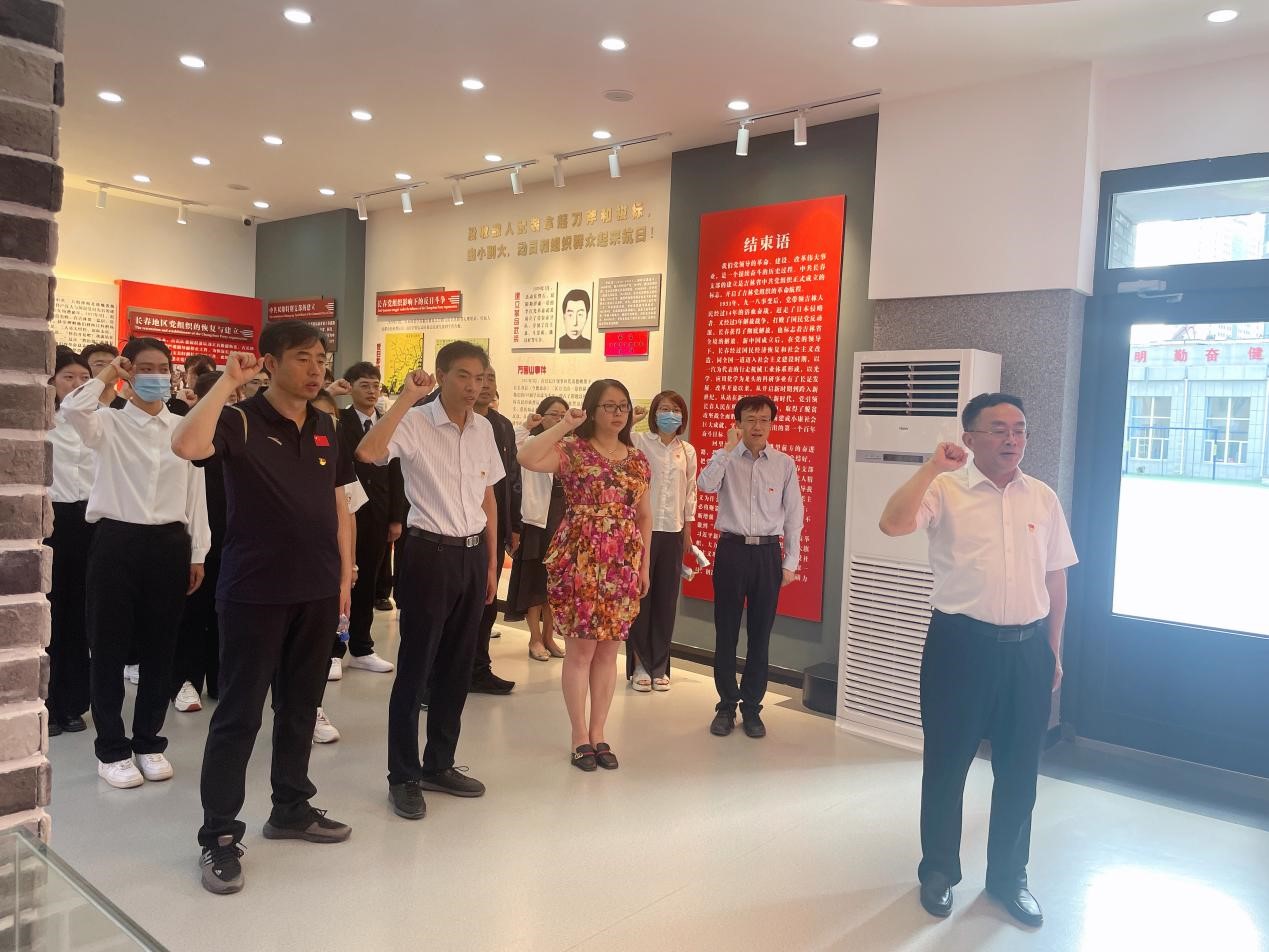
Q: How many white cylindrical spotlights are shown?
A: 10